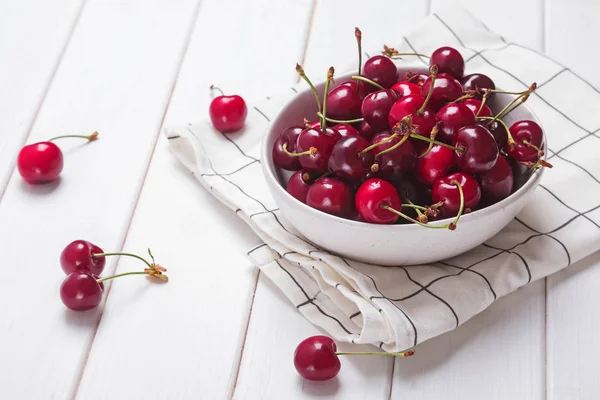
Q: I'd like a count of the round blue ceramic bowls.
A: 0